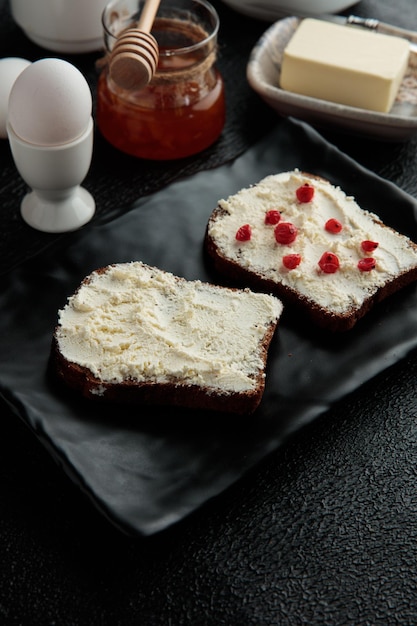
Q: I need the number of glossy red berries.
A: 9